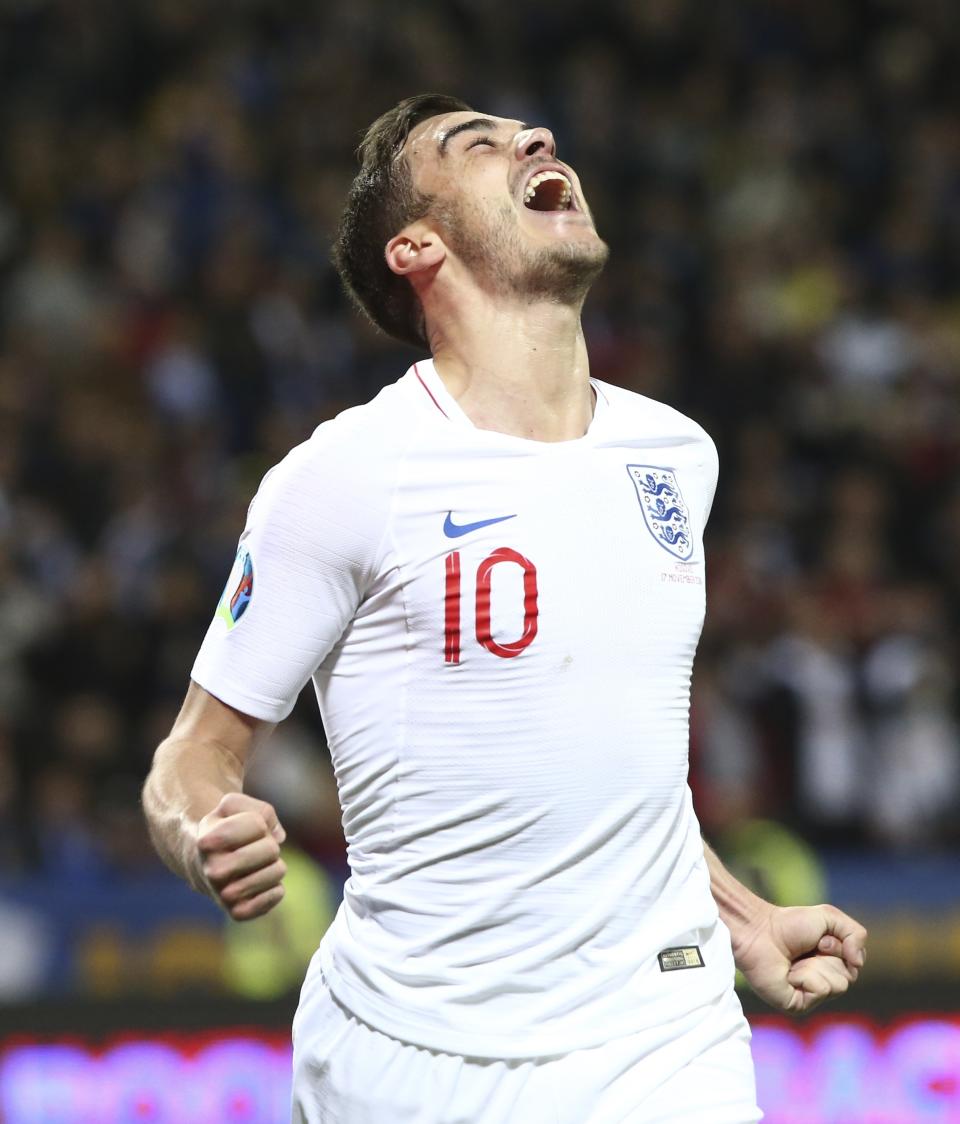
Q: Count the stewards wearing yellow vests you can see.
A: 2